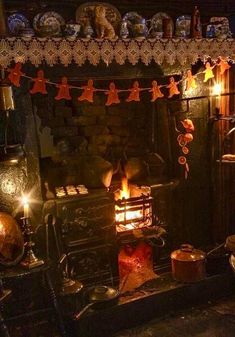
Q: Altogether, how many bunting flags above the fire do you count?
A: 11